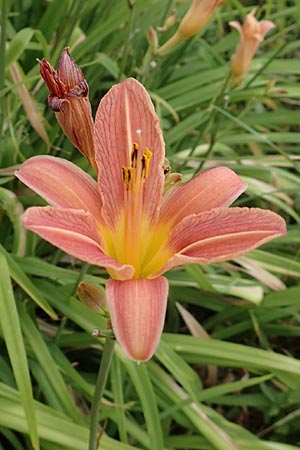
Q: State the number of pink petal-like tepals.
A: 6